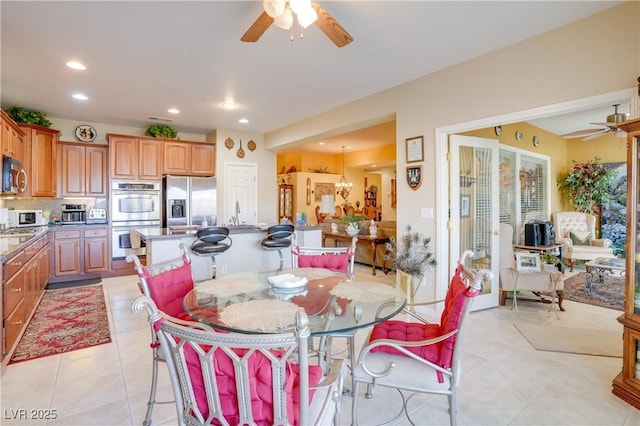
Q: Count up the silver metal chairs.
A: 4